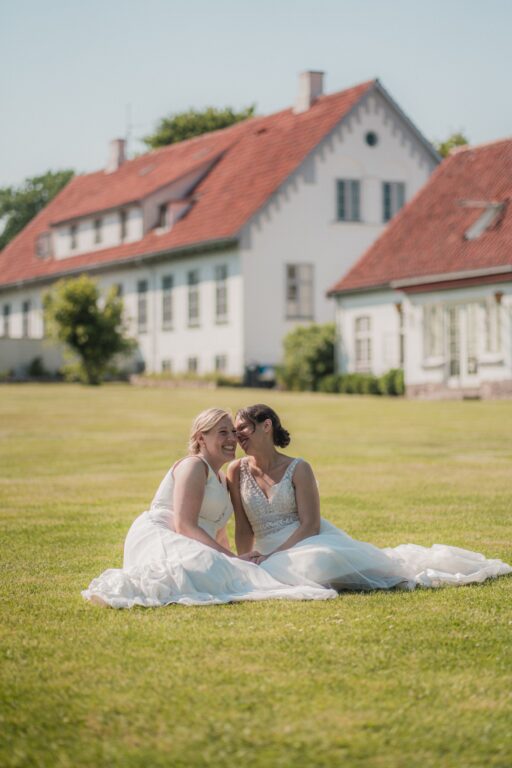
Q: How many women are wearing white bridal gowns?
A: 2